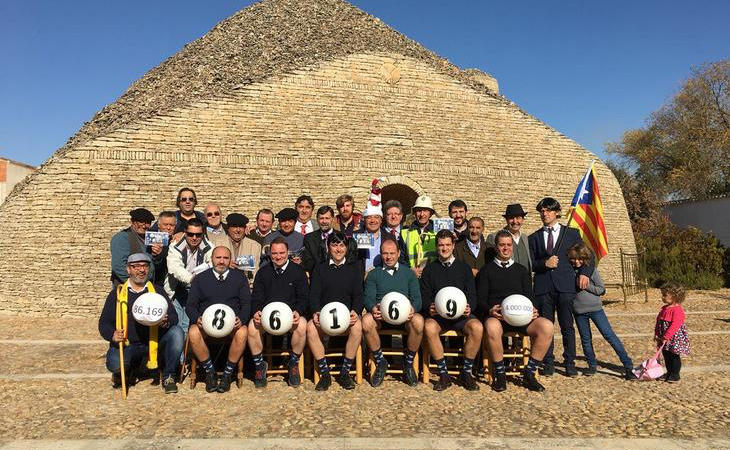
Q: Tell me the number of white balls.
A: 7